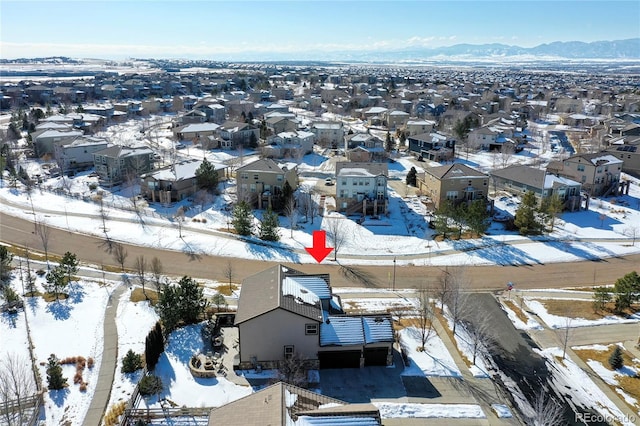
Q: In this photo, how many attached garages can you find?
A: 2